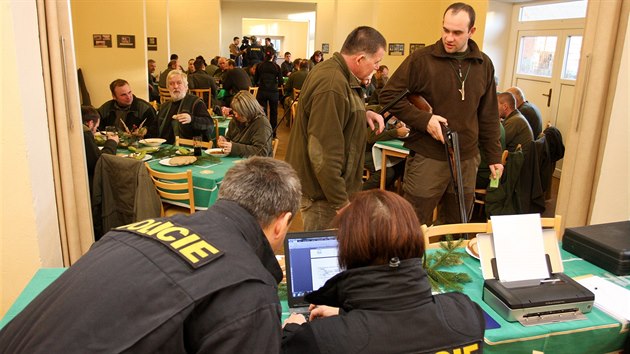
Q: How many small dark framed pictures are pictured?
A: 6